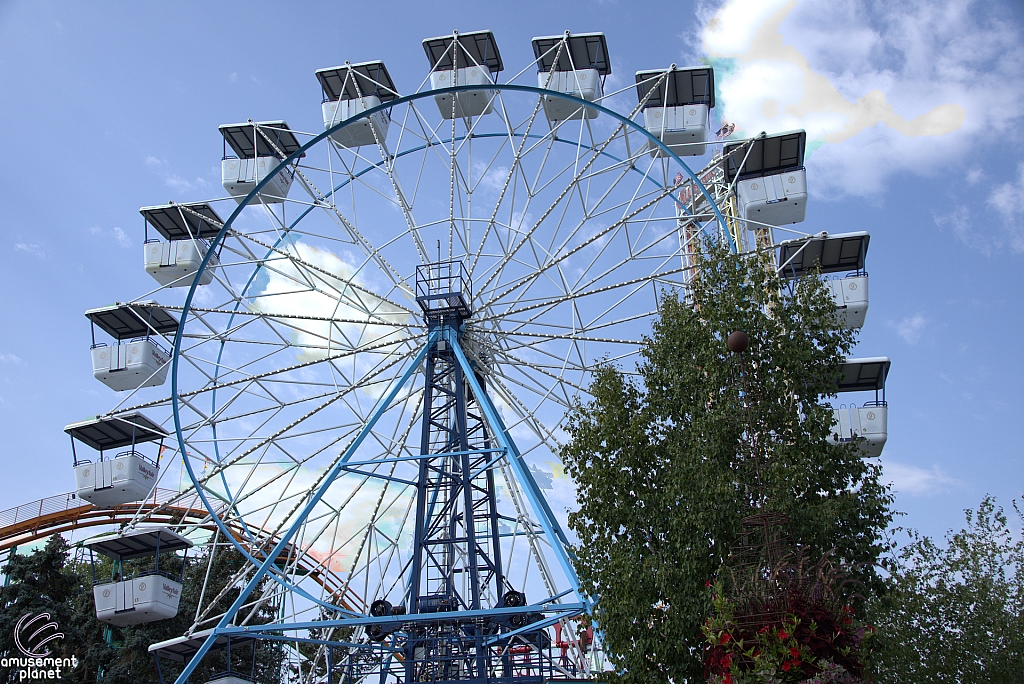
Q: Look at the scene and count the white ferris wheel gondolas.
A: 13